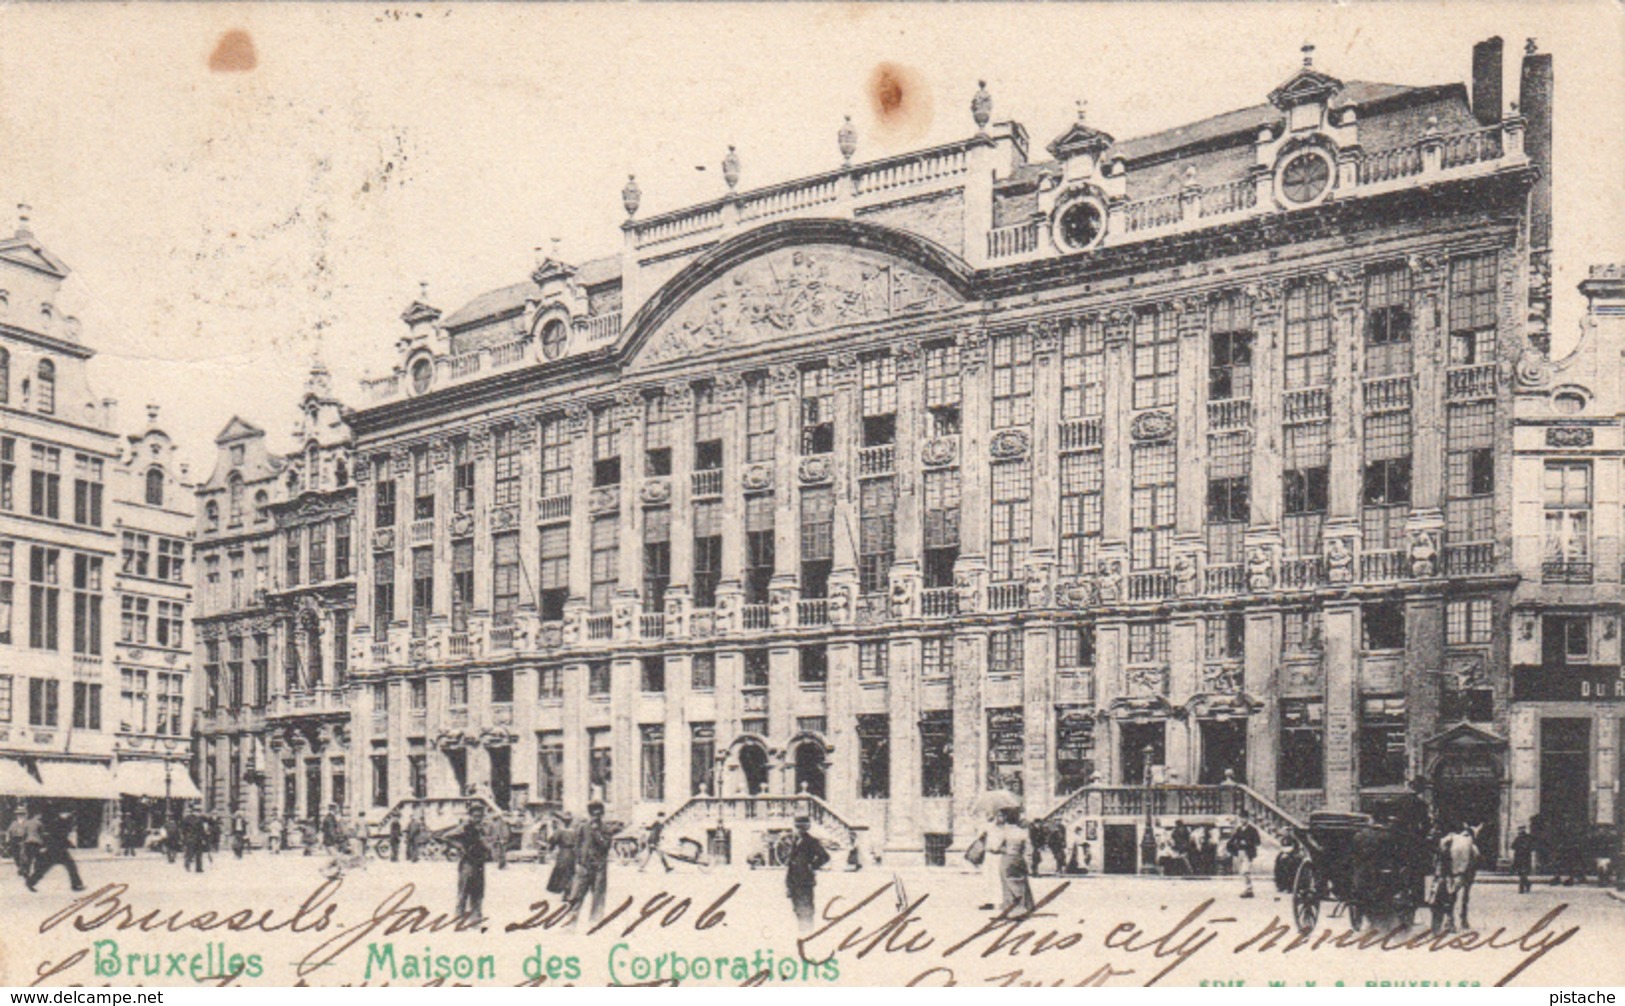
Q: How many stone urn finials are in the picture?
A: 4